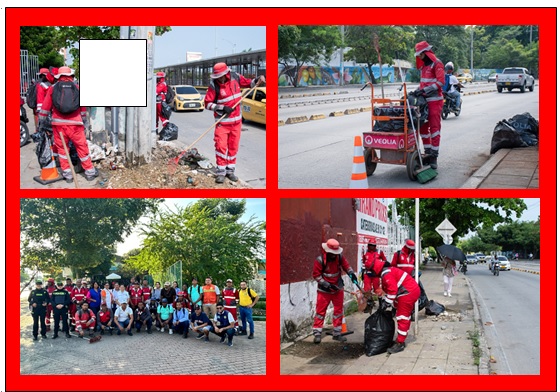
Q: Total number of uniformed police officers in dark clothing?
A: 2